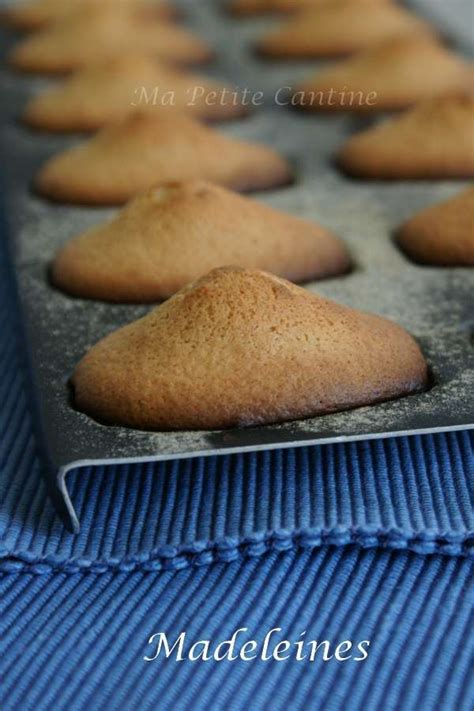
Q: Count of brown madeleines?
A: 11